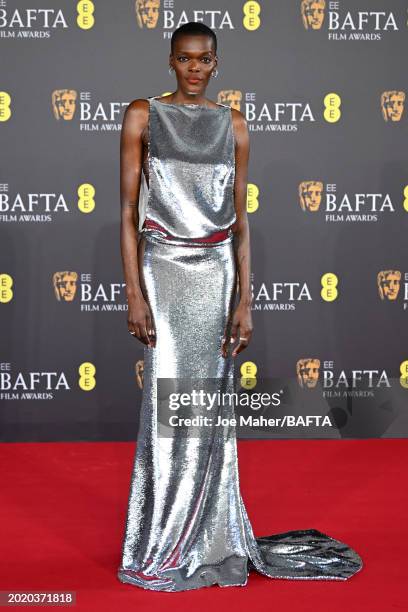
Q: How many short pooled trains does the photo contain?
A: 1